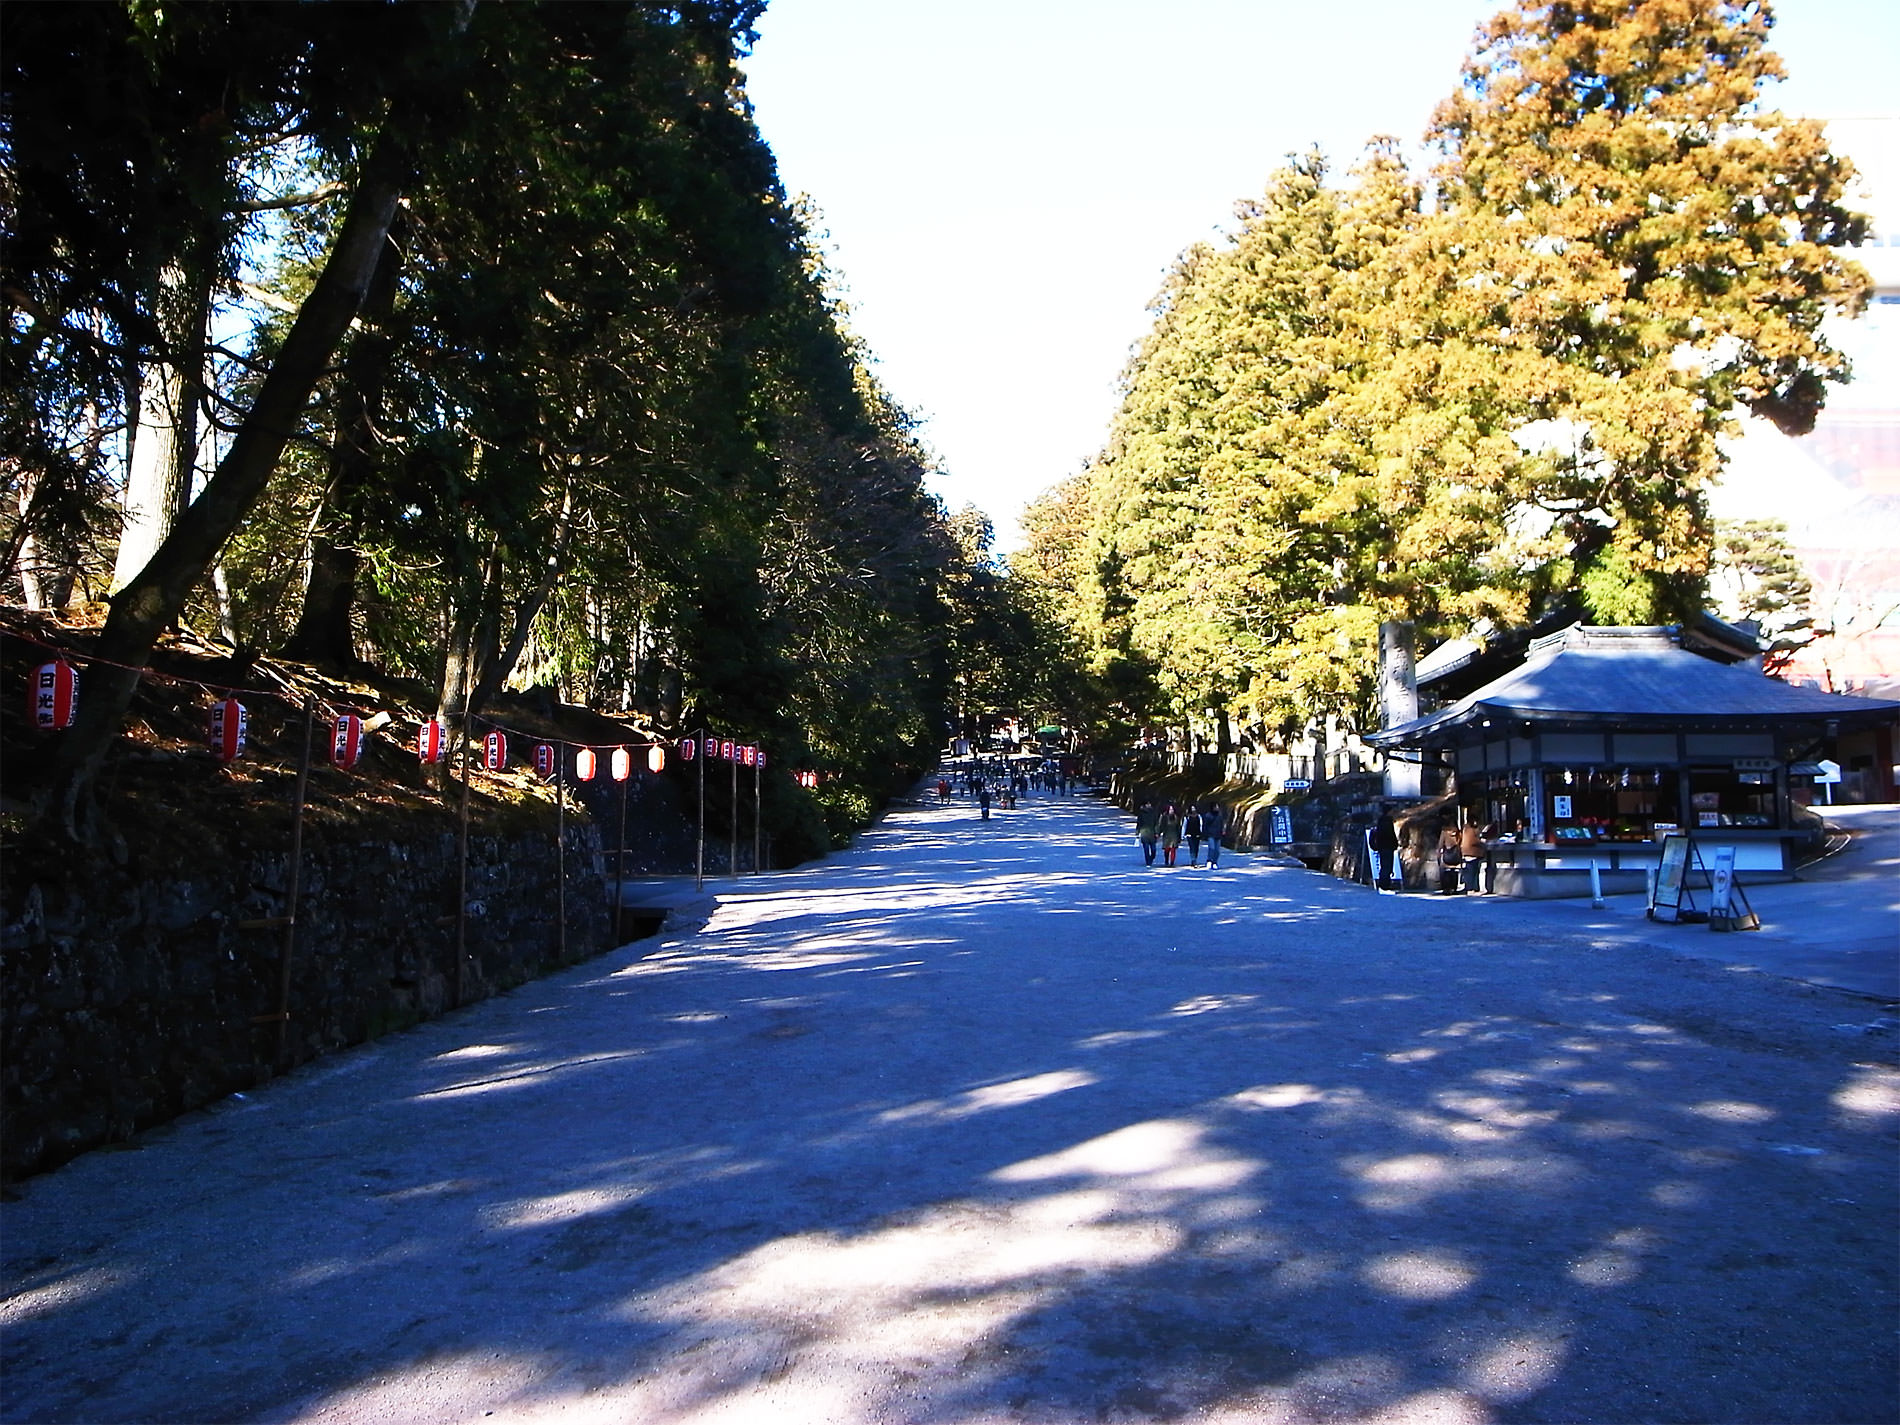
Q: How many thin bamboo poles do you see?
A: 7